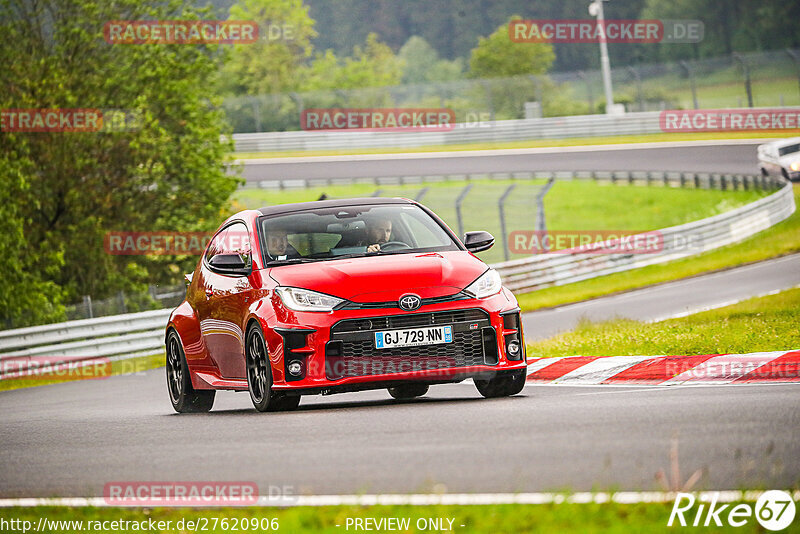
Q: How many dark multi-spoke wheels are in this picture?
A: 2